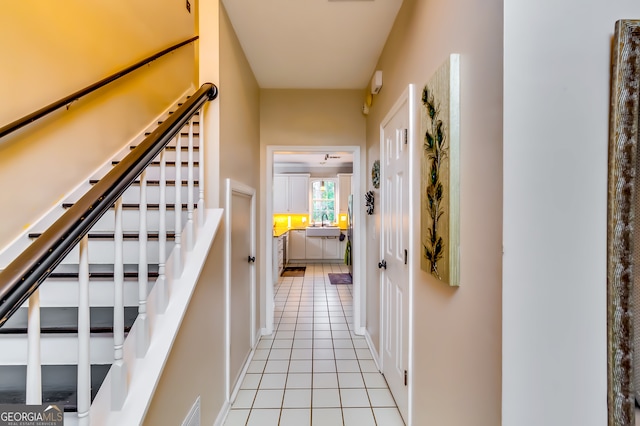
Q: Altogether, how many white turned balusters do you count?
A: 8